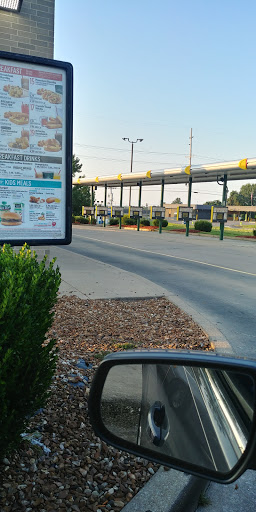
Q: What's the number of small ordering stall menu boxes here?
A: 7